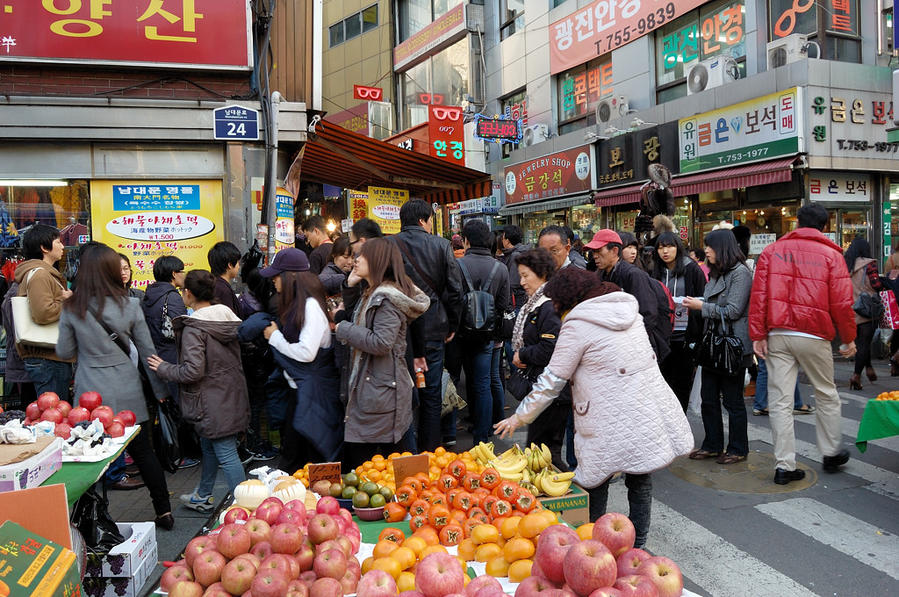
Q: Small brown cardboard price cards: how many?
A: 2